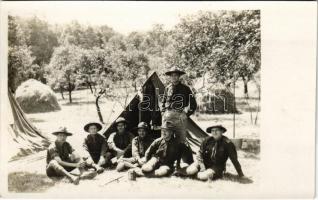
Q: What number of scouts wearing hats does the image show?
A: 7